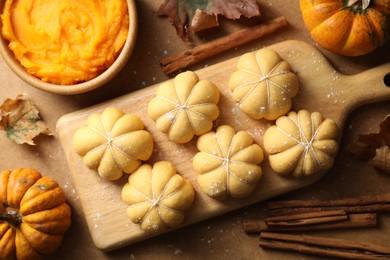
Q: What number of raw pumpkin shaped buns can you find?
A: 6